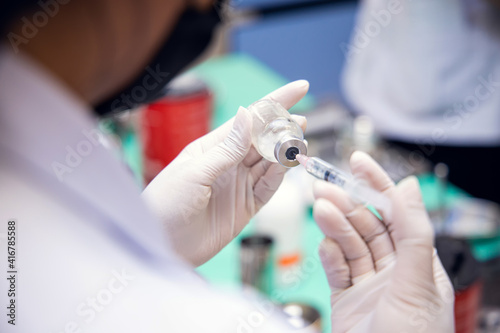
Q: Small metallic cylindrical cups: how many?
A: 2